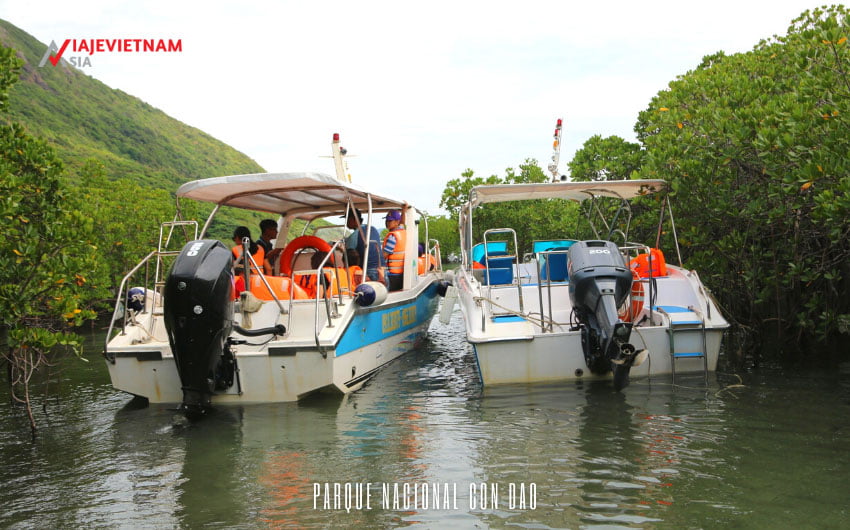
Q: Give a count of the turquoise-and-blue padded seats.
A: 2